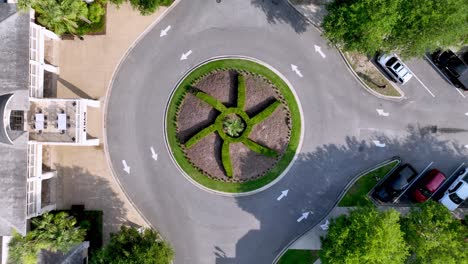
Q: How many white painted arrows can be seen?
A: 10